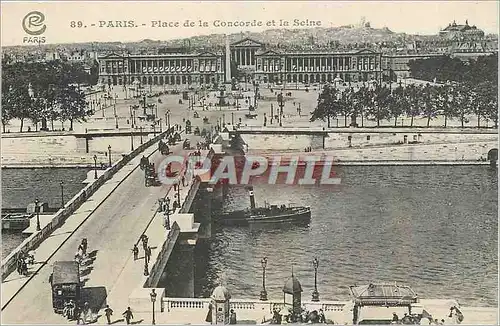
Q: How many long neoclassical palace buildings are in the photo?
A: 2